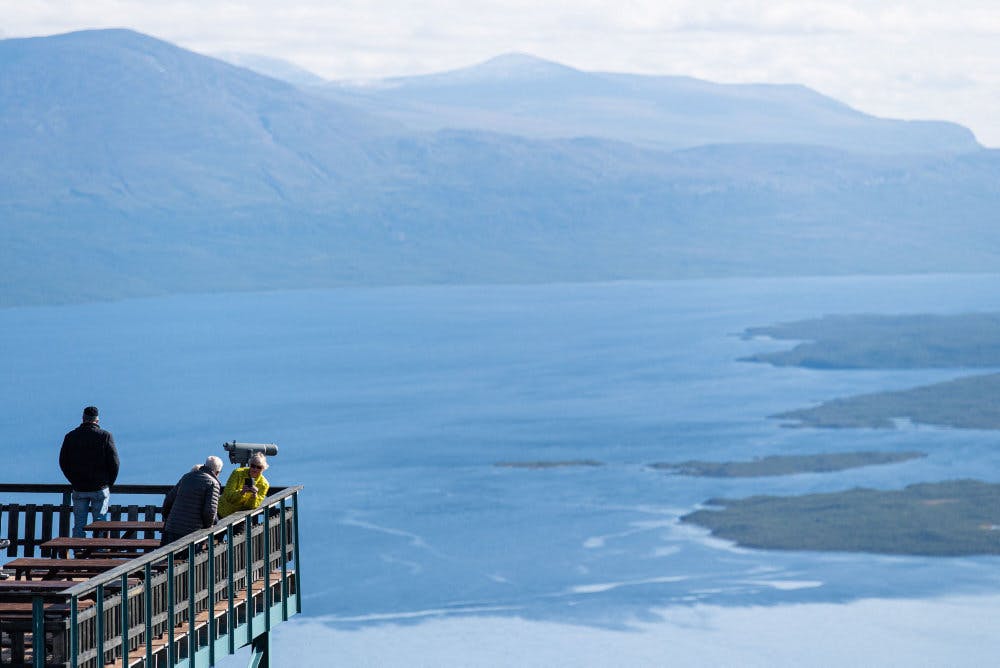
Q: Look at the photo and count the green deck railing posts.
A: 13